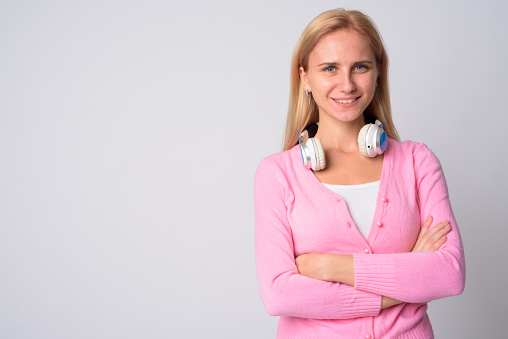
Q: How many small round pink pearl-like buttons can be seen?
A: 4